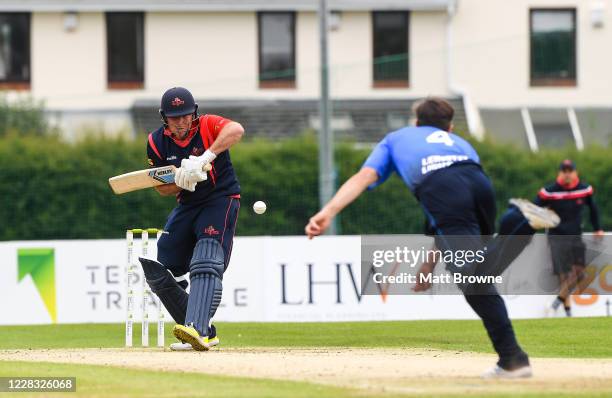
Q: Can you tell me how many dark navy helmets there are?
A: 1